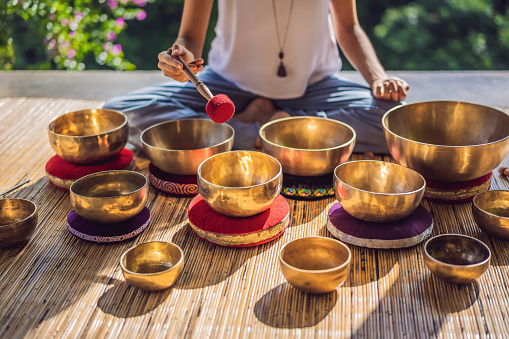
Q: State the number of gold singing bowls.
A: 12